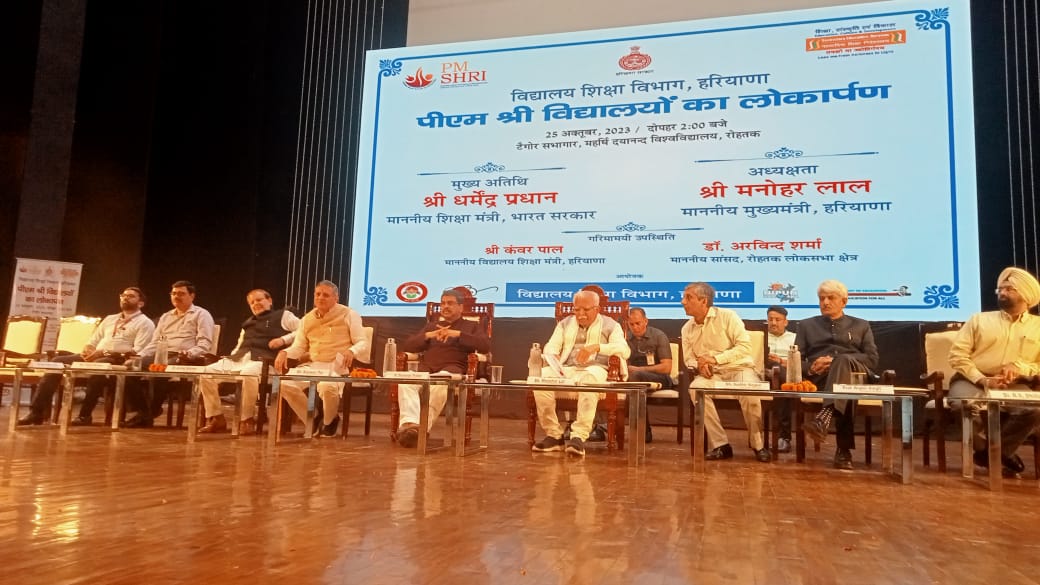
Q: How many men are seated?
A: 11